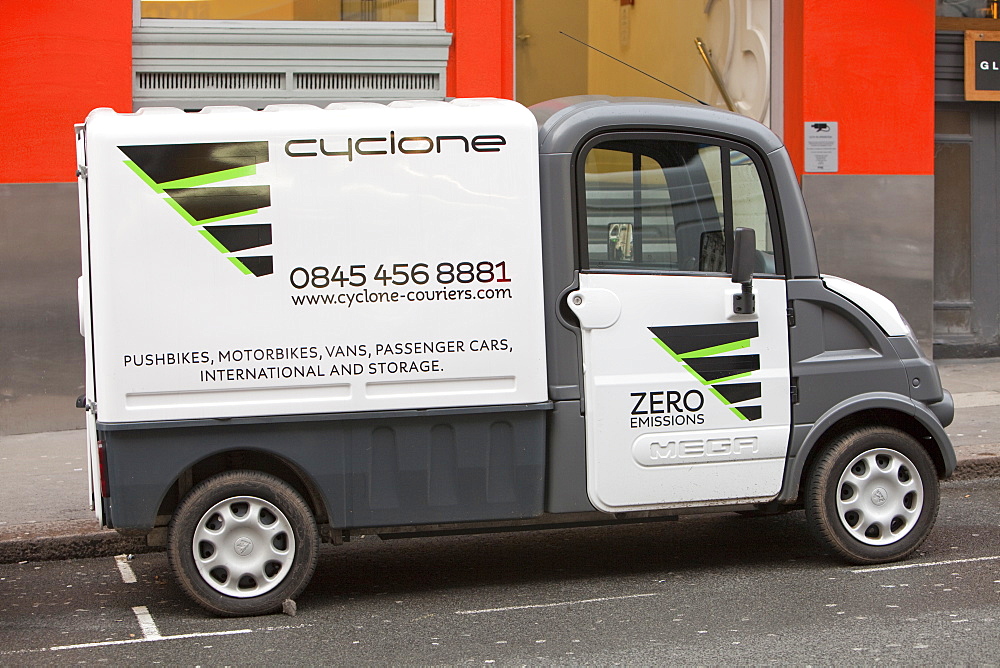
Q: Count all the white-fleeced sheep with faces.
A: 0